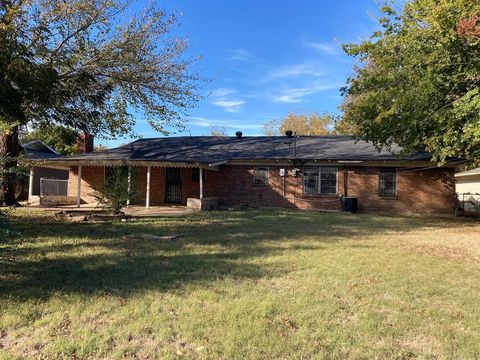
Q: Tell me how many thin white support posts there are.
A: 5